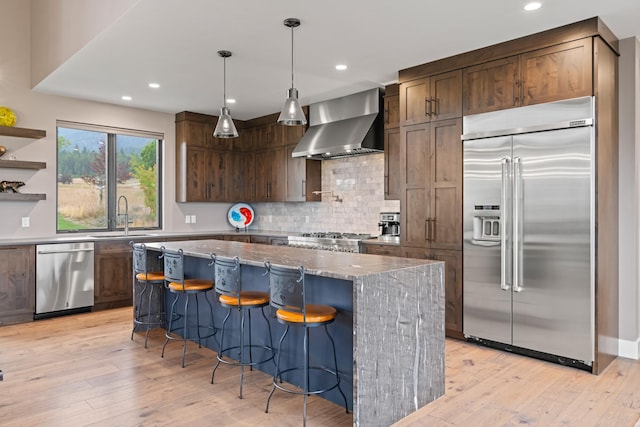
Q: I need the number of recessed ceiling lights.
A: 5